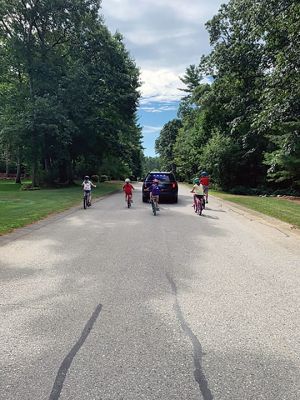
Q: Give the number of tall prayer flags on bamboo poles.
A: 0